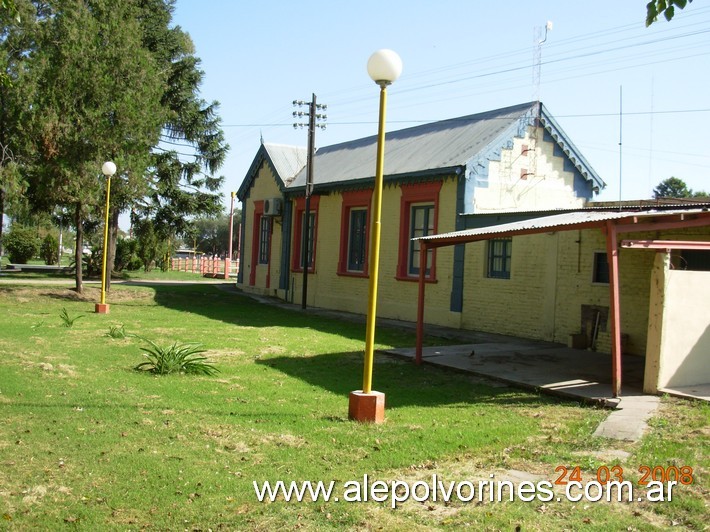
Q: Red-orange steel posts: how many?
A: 2